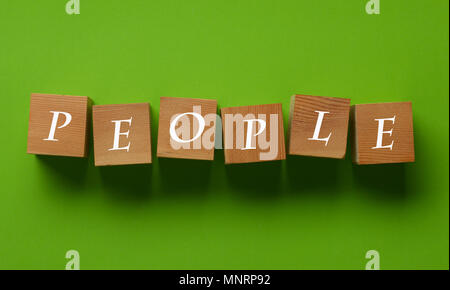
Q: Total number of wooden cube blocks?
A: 6